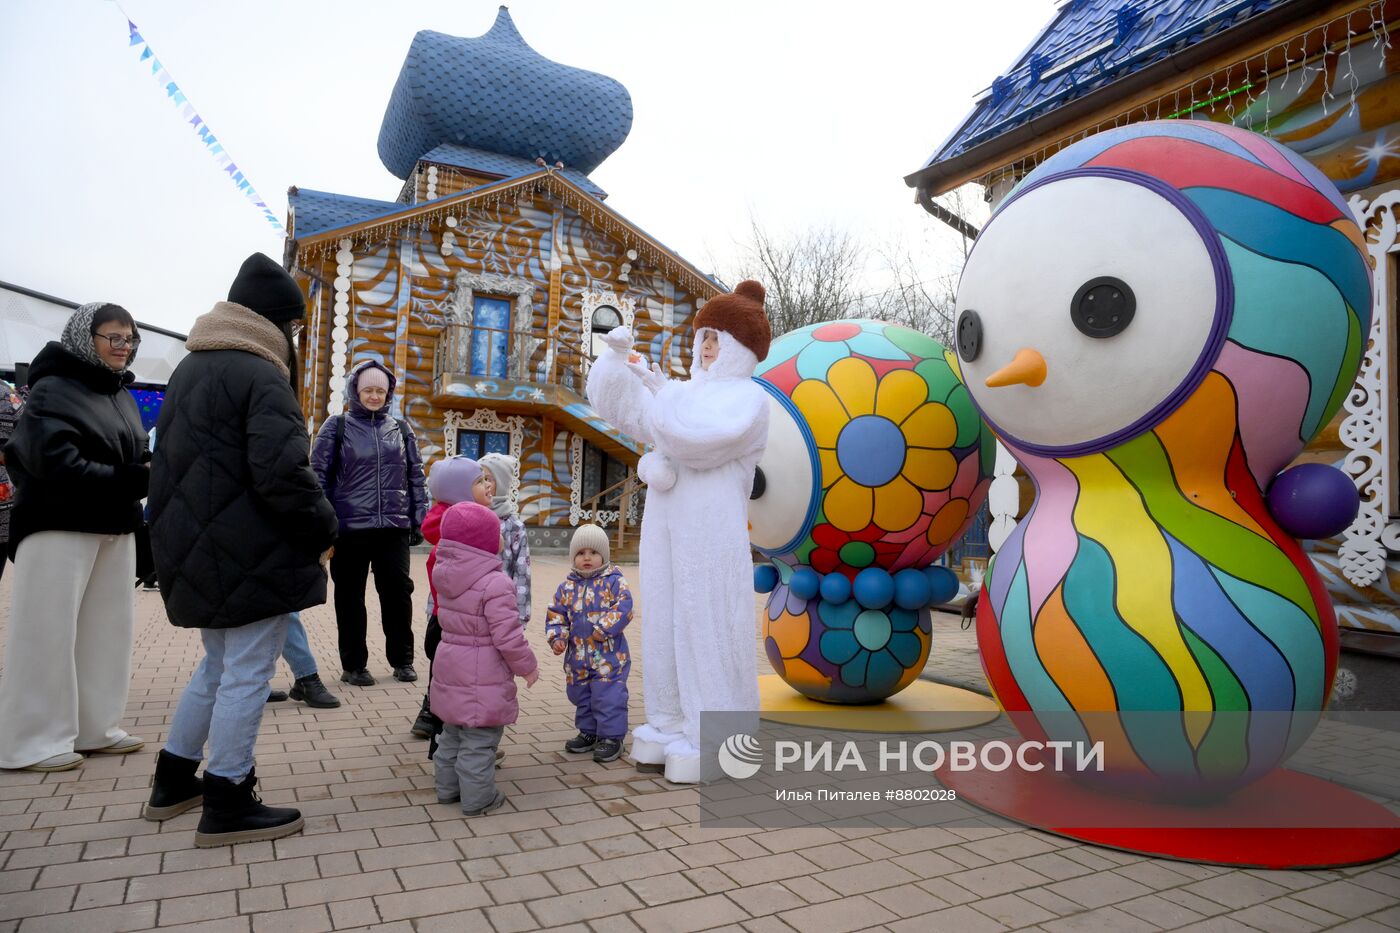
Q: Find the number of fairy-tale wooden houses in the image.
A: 2